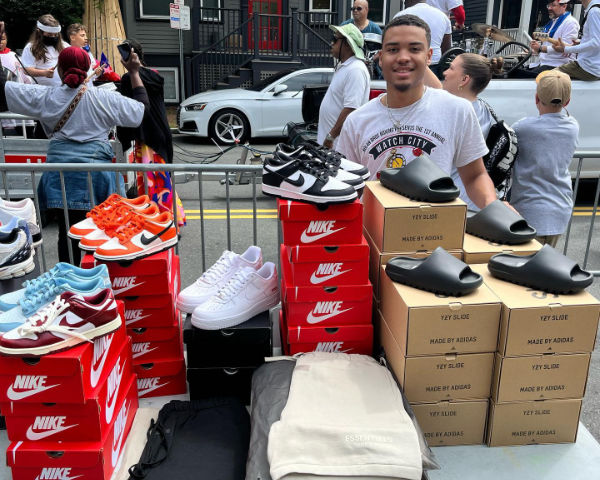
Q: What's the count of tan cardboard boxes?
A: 9